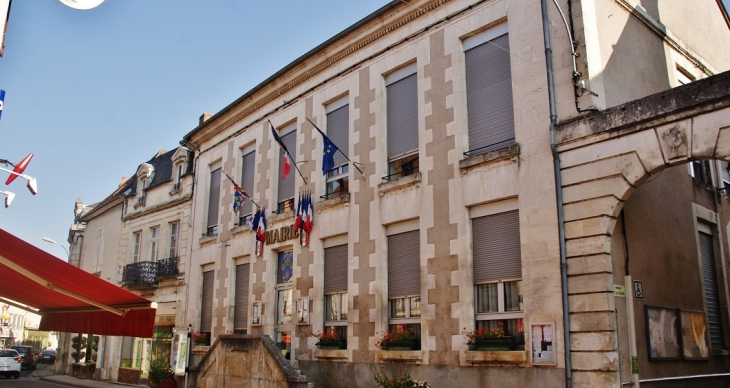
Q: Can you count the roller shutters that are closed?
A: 2